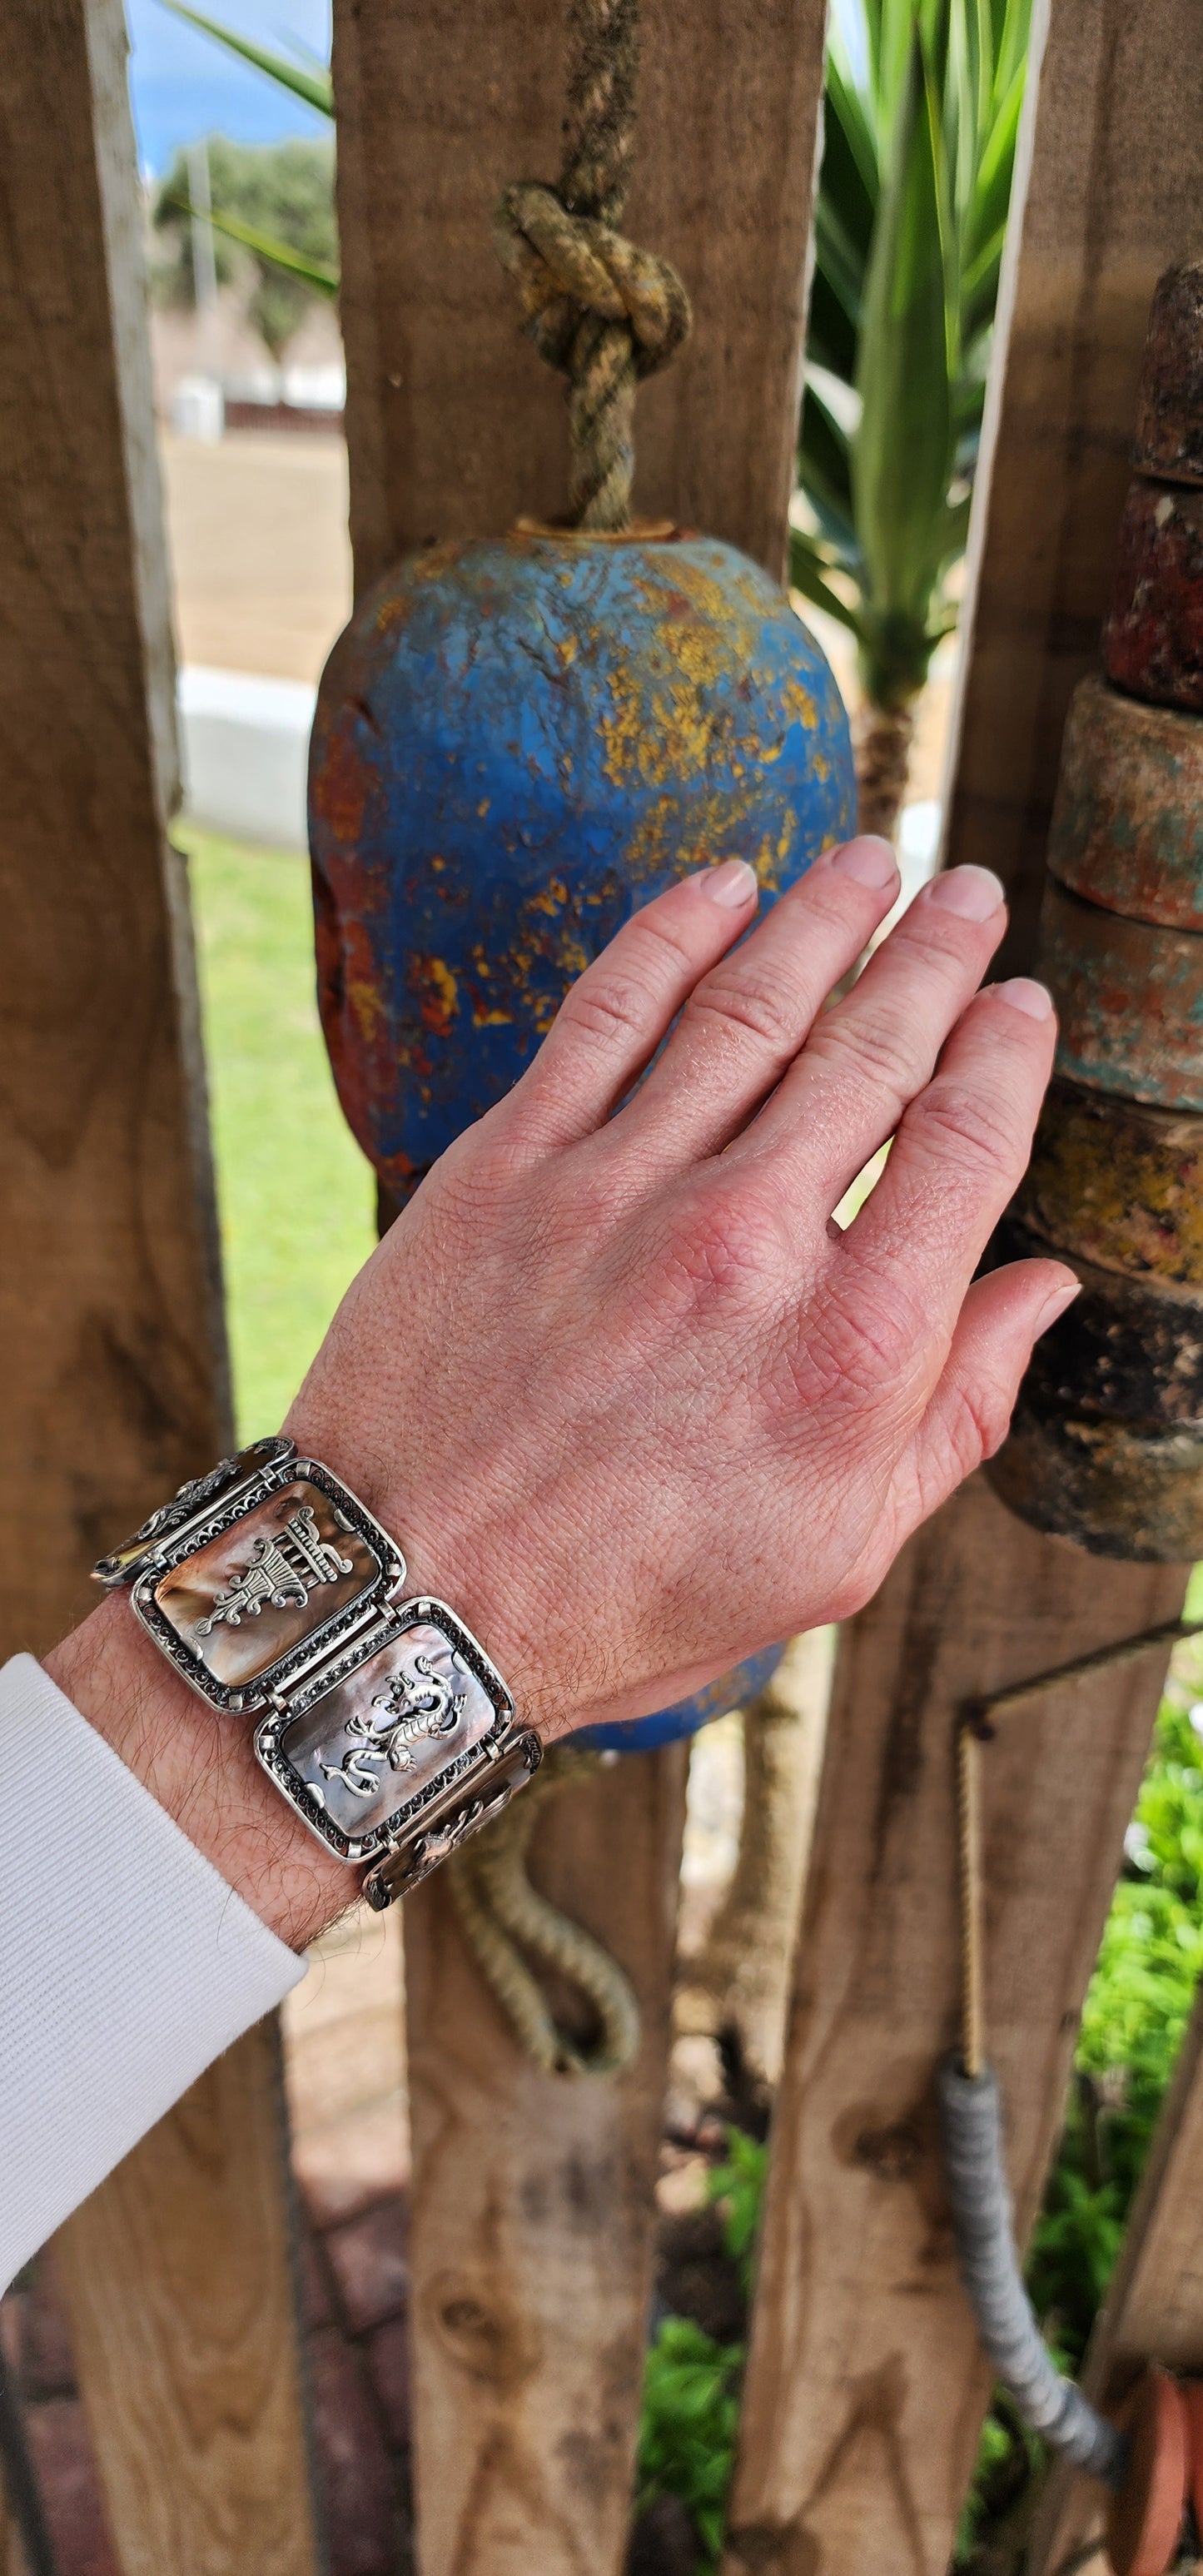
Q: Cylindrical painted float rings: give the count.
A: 7